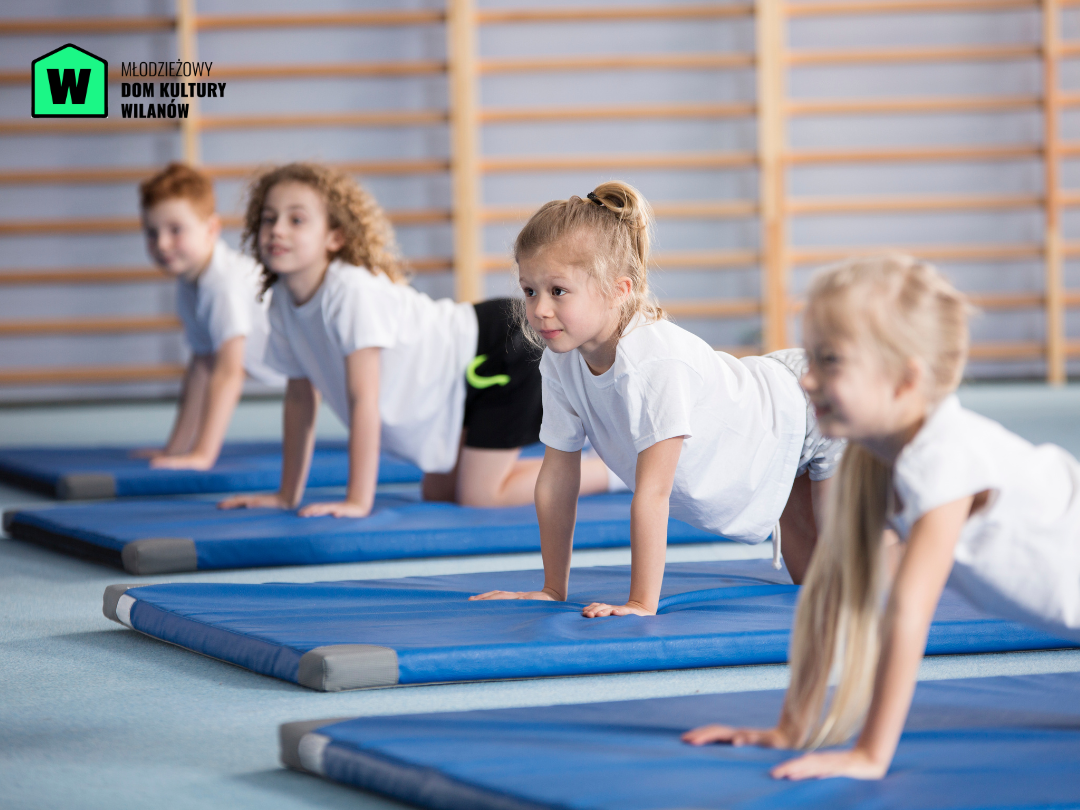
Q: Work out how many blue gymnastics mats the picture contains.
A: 4